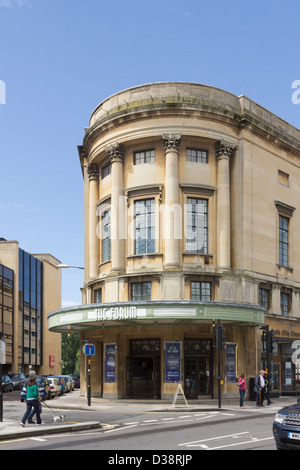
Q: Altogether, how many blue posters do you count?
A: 3